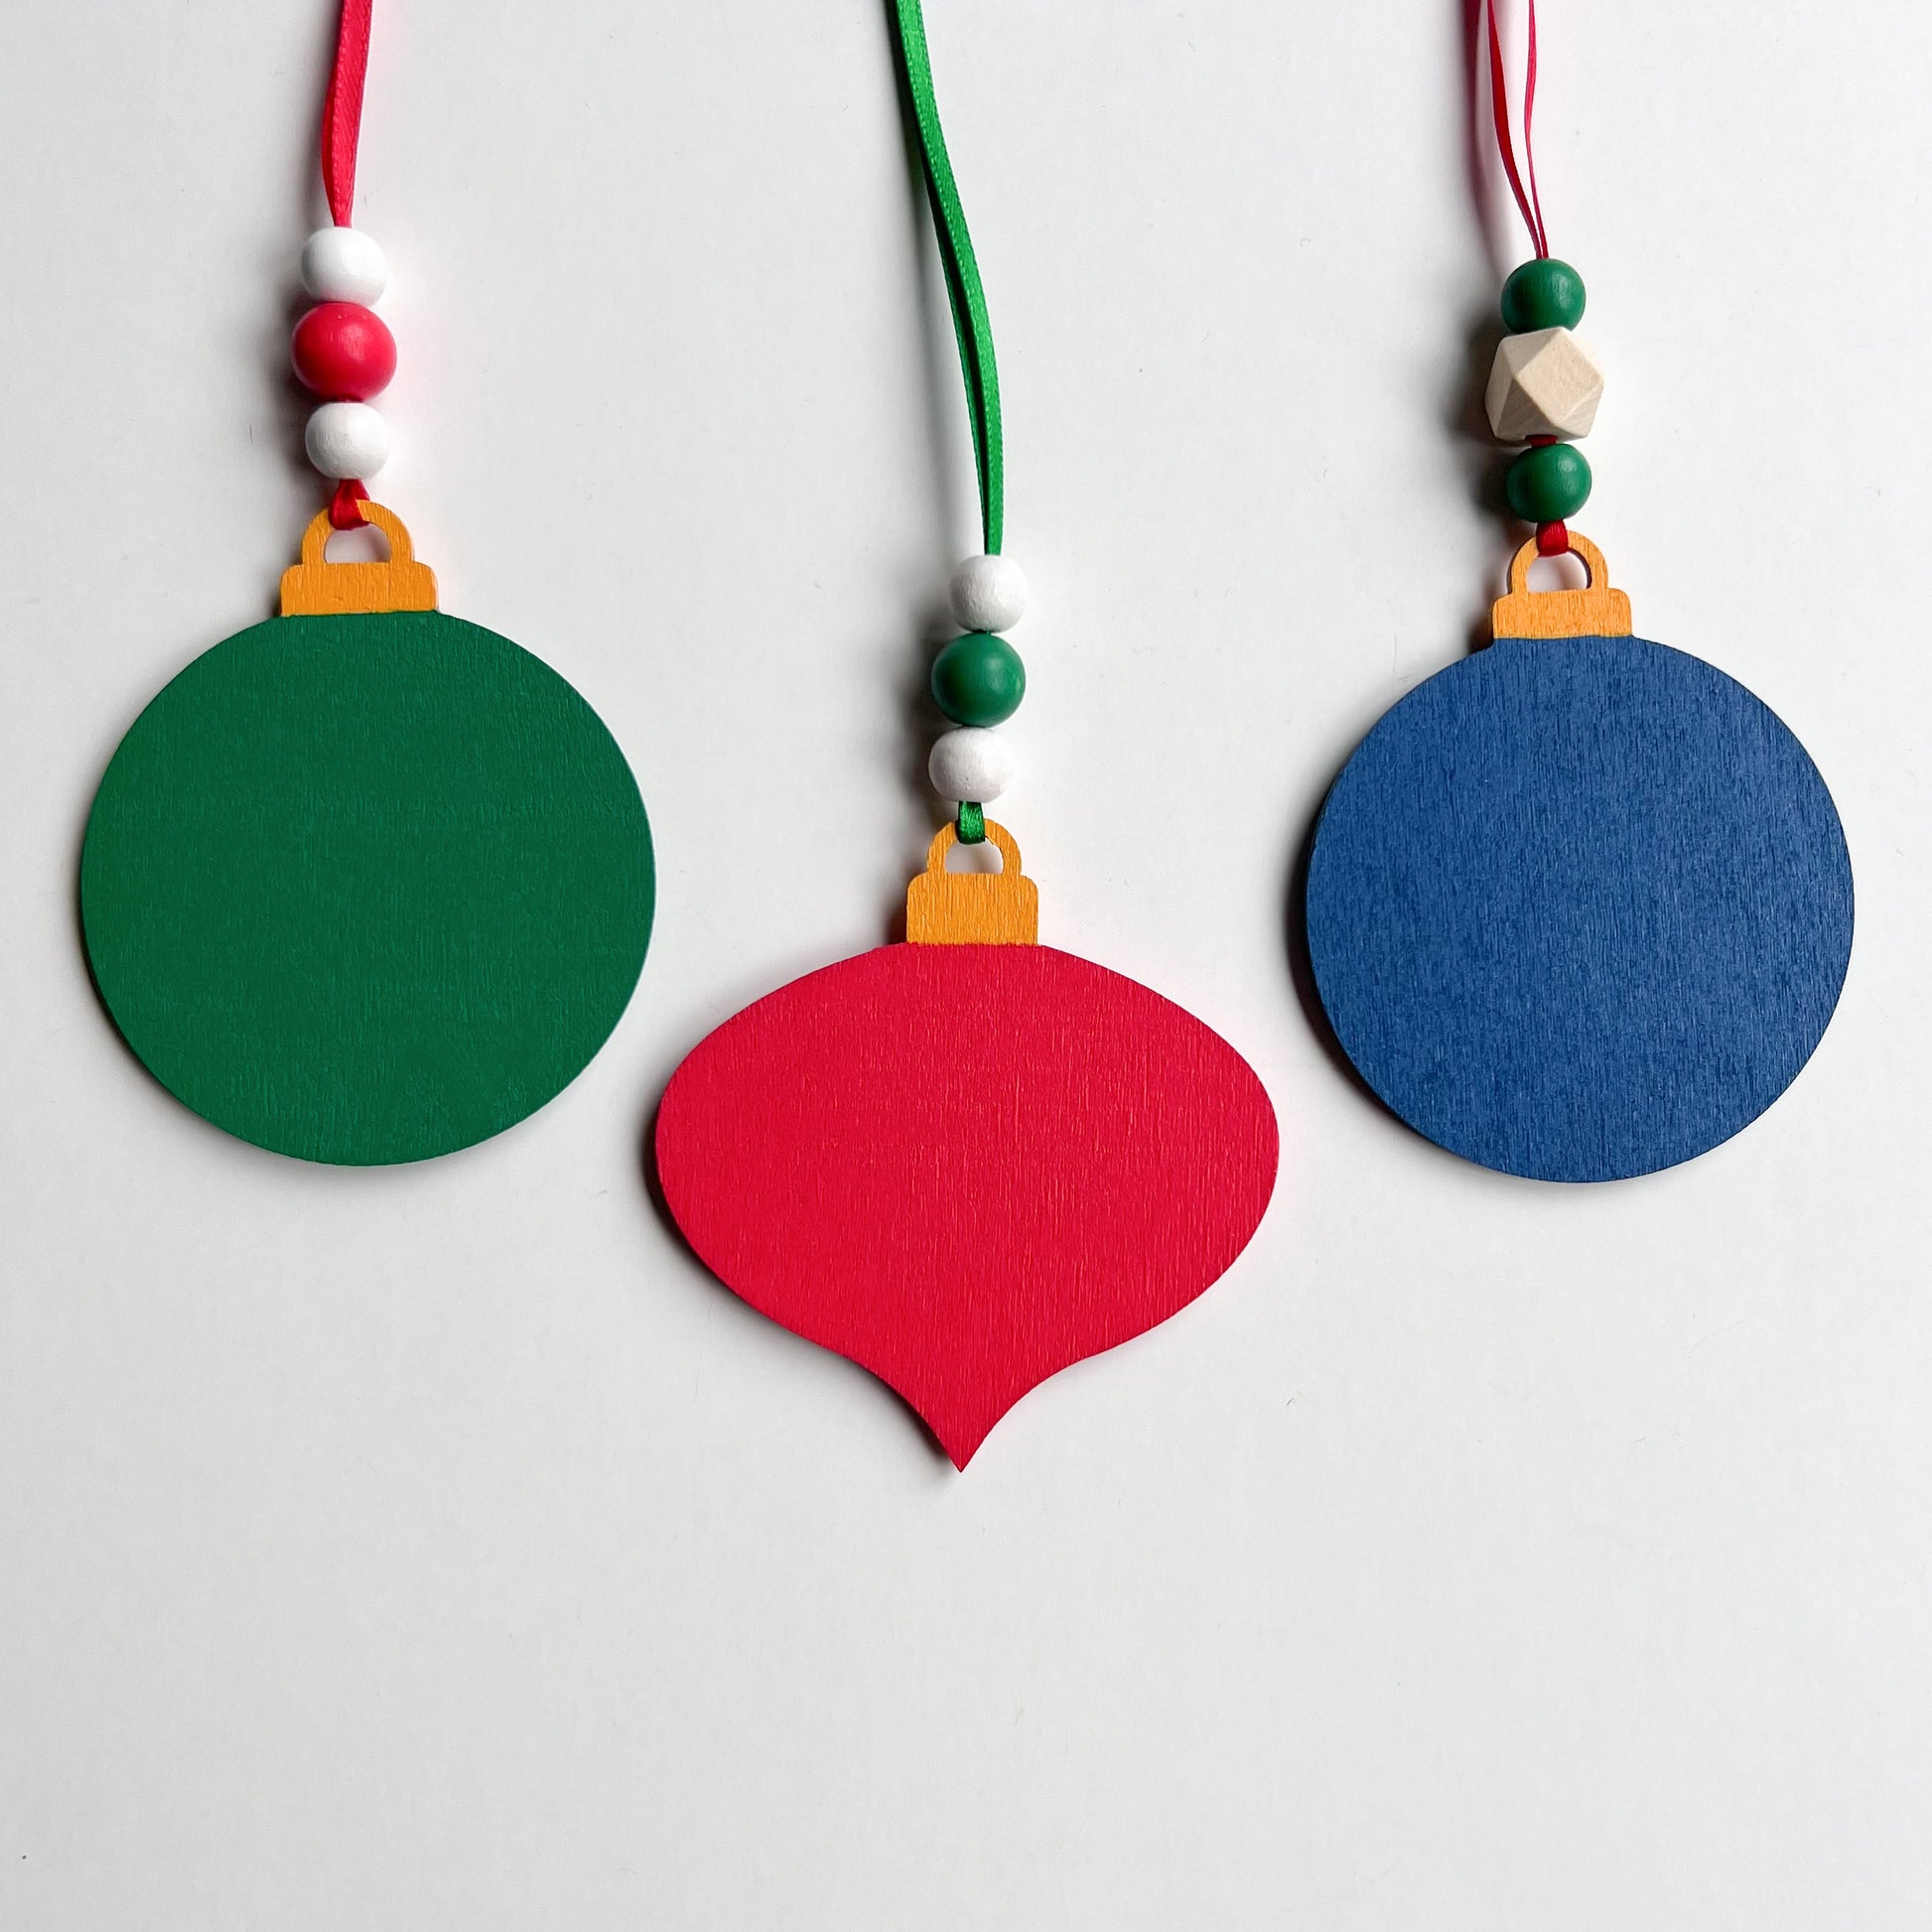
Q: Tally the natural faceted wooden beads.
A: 1